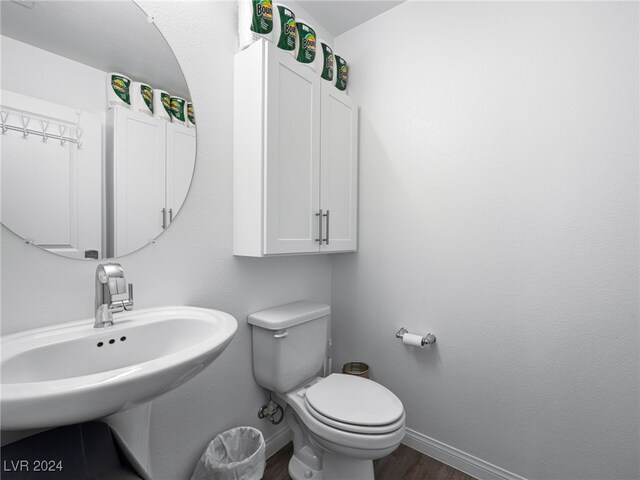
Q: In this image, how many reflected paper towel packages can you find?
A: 5